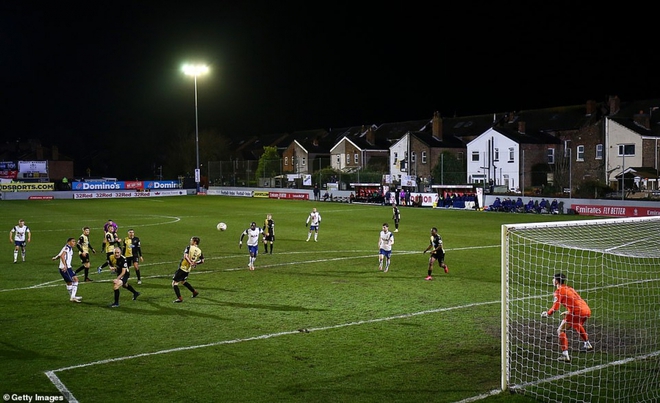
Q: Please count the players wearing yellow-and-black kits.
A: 8